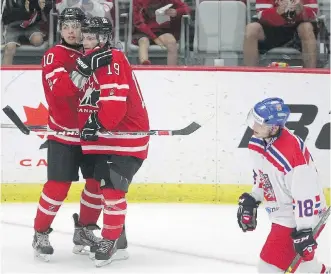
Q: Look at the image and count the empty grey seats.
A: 1